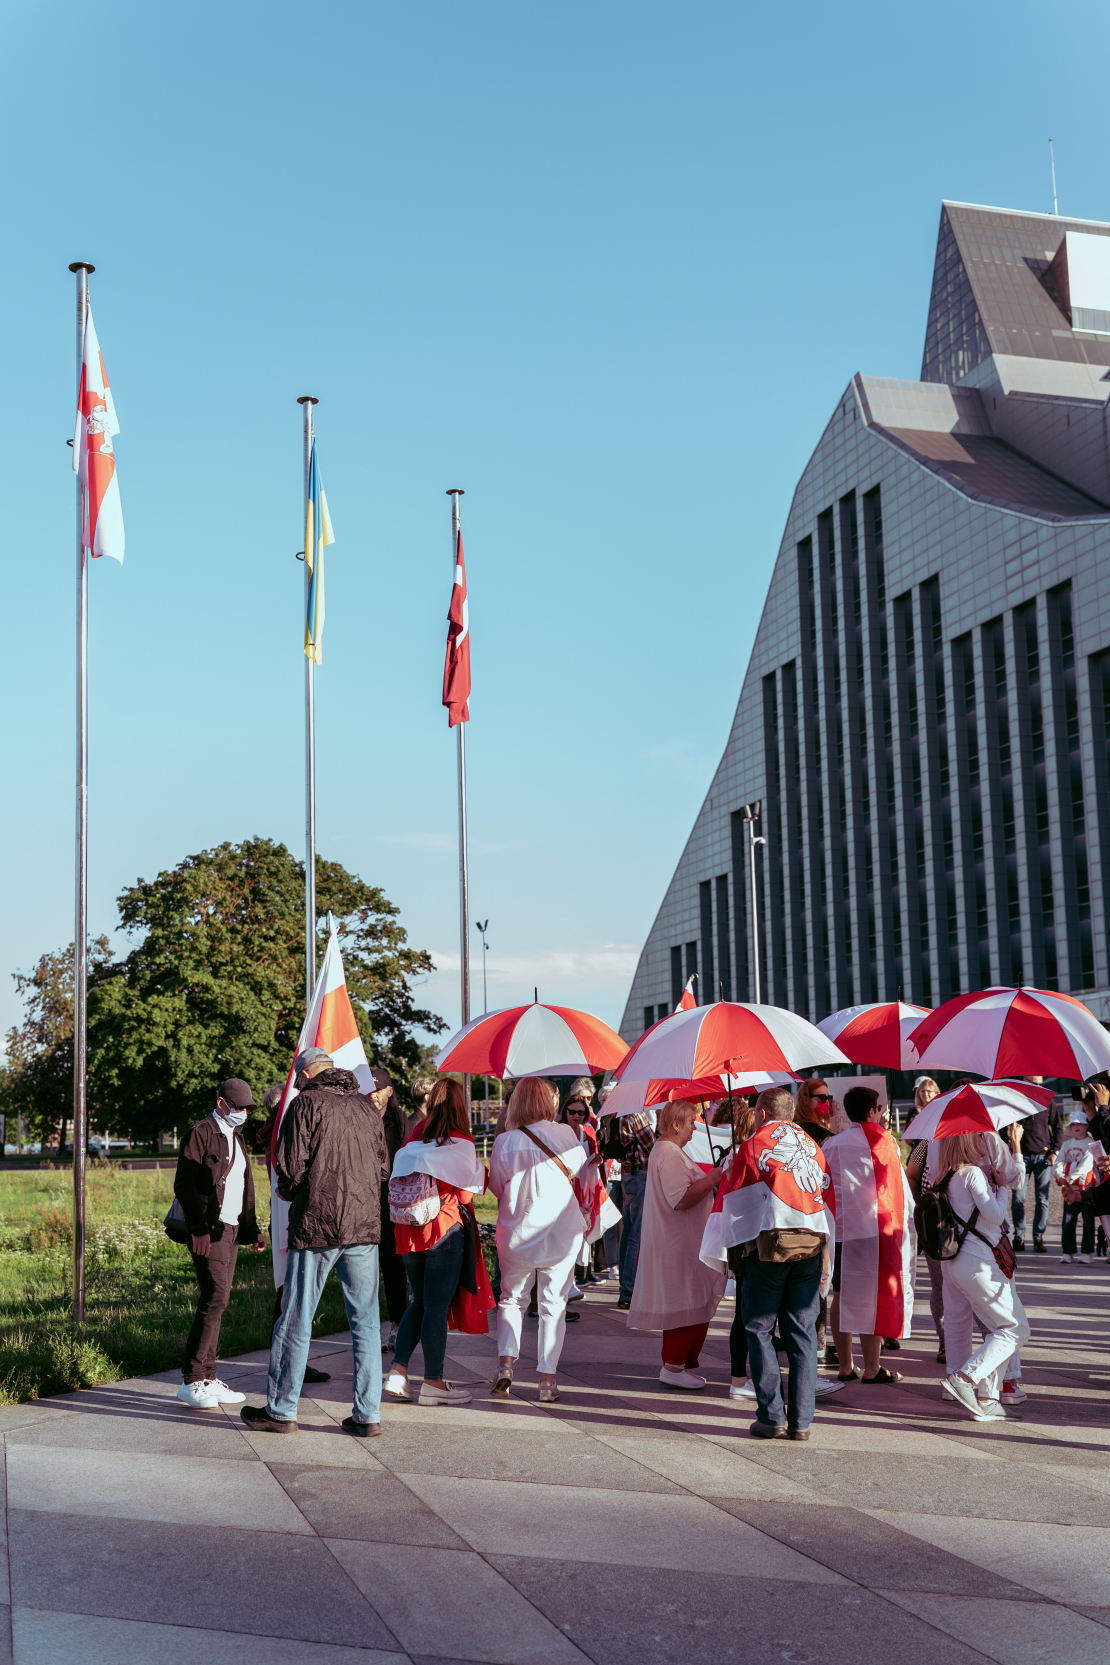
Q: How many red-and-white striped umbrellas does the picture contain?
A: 6